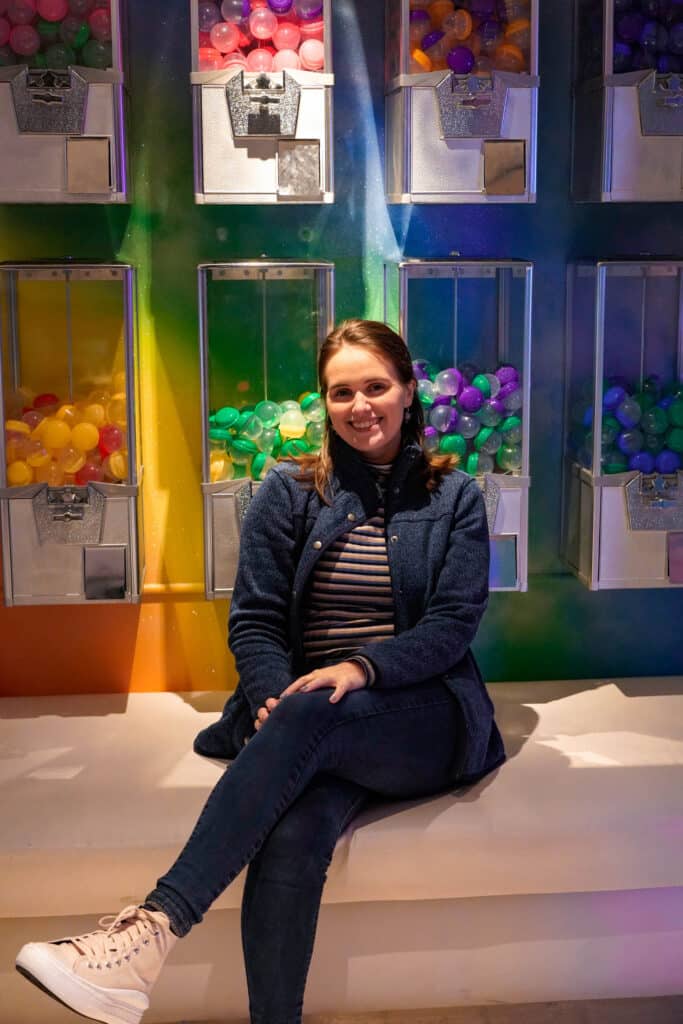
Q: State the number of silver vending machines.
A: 8